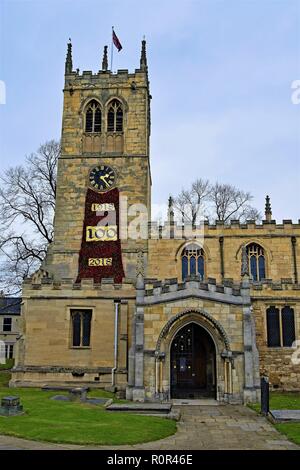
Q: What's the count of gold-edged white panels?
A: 3